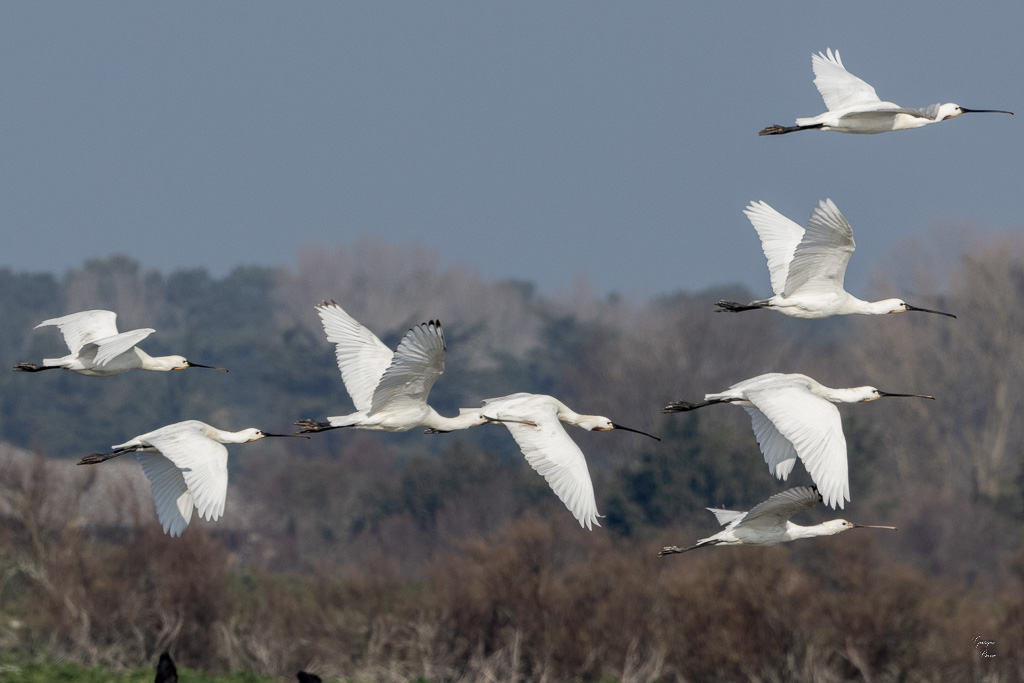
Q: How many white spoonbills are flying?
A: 8